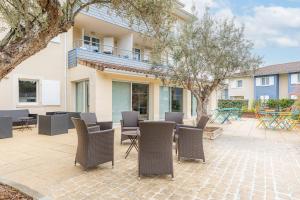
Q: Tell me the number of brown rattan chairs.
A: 6